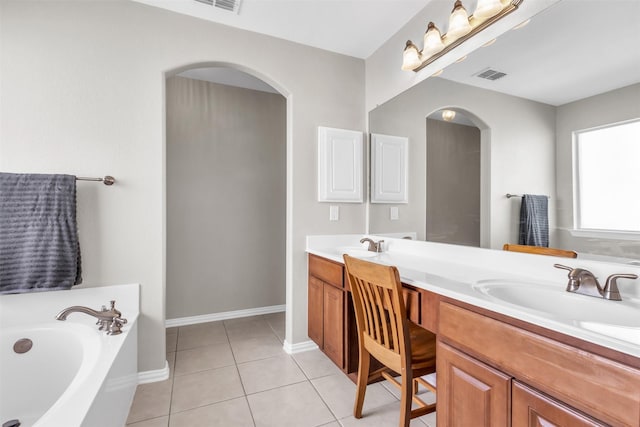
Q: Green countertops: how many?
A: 0